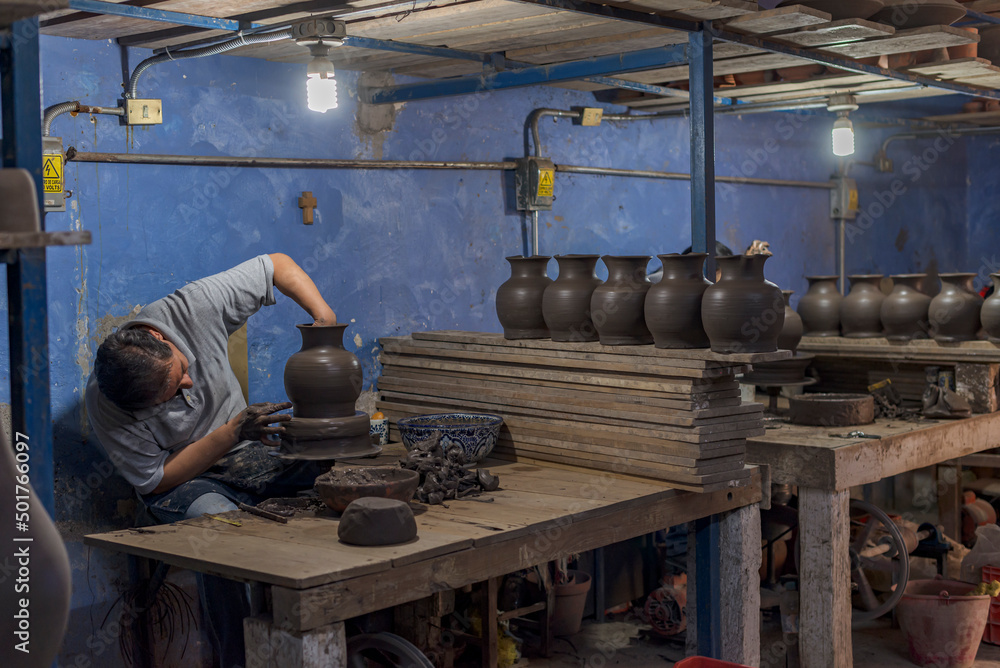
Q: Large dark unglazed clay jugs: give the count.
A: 12